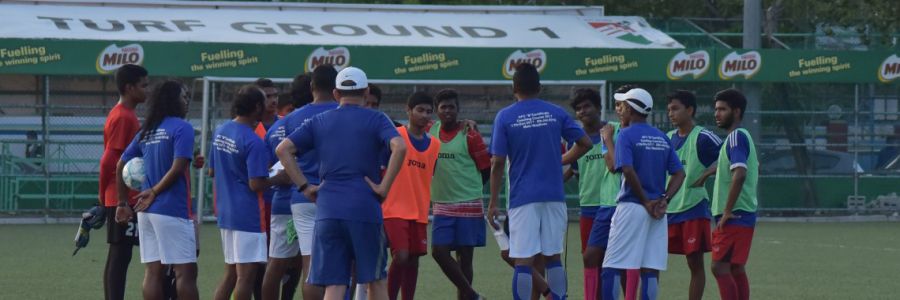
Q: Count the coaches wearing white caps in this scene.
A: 2